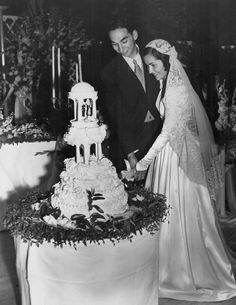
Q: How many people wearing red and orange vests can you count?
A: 0